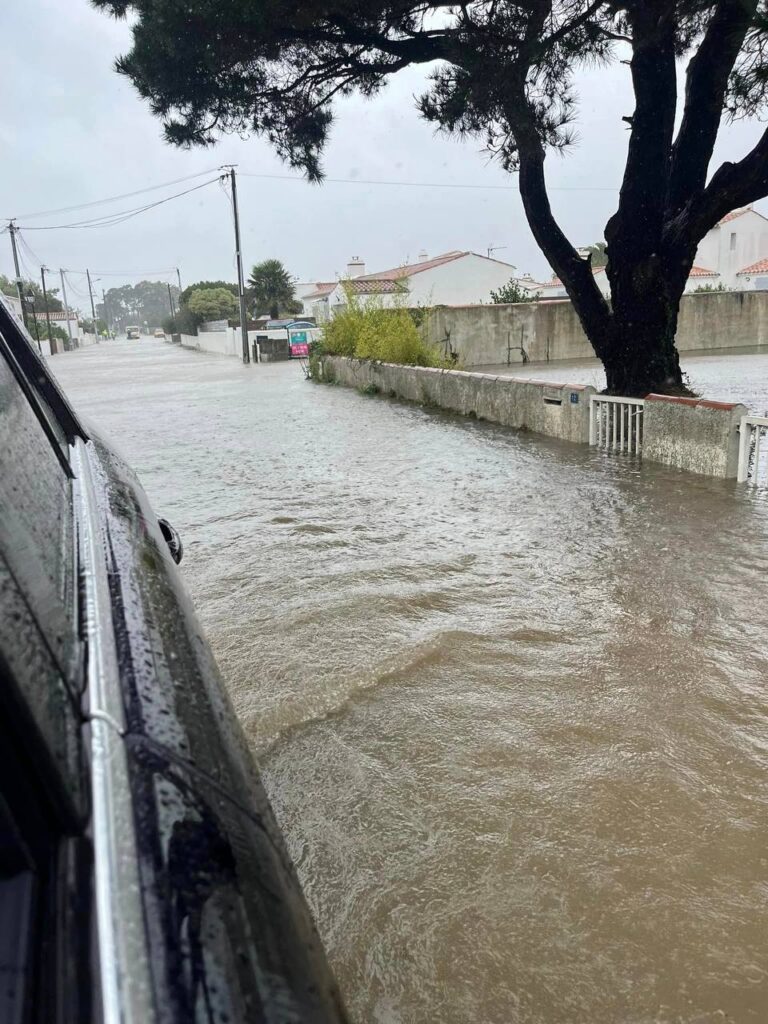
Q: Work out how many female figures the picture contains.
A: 0